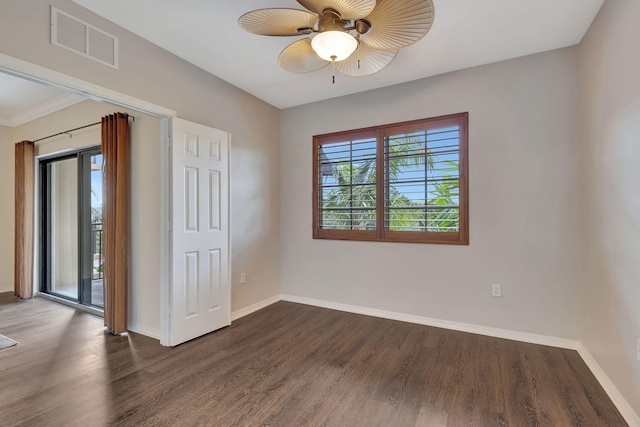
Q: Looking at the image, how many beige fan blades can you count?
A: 5